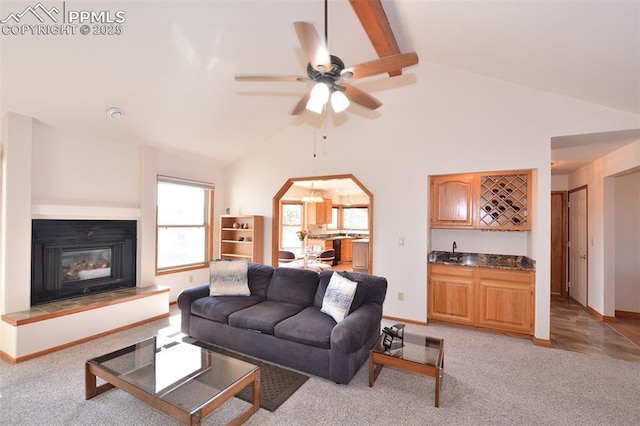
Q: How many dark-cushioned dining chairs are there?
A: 2